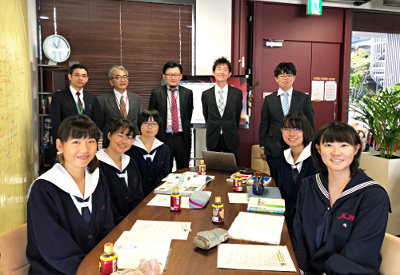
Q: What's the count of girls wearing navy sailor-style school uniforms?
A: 5